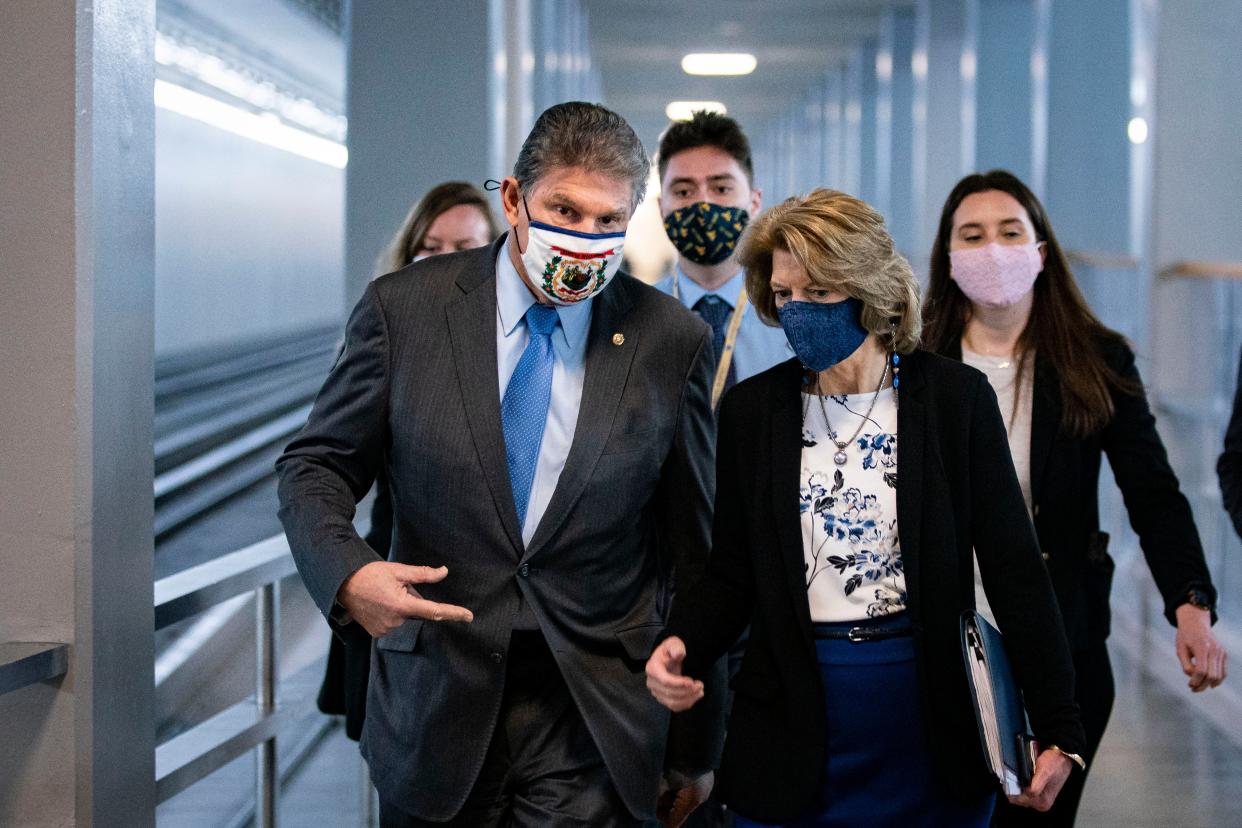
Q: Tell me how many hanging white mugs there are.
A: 0